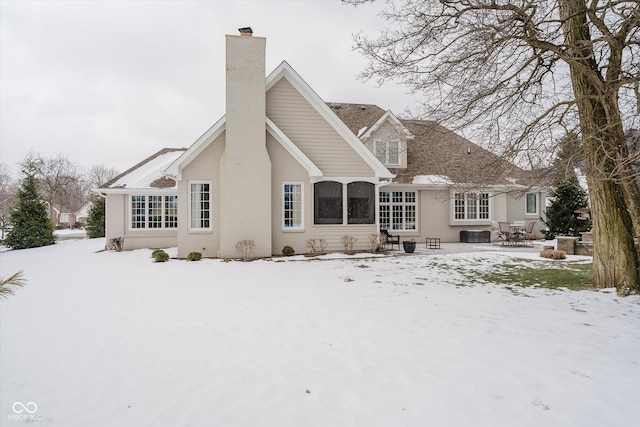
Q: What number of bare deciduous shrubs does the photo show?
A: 5